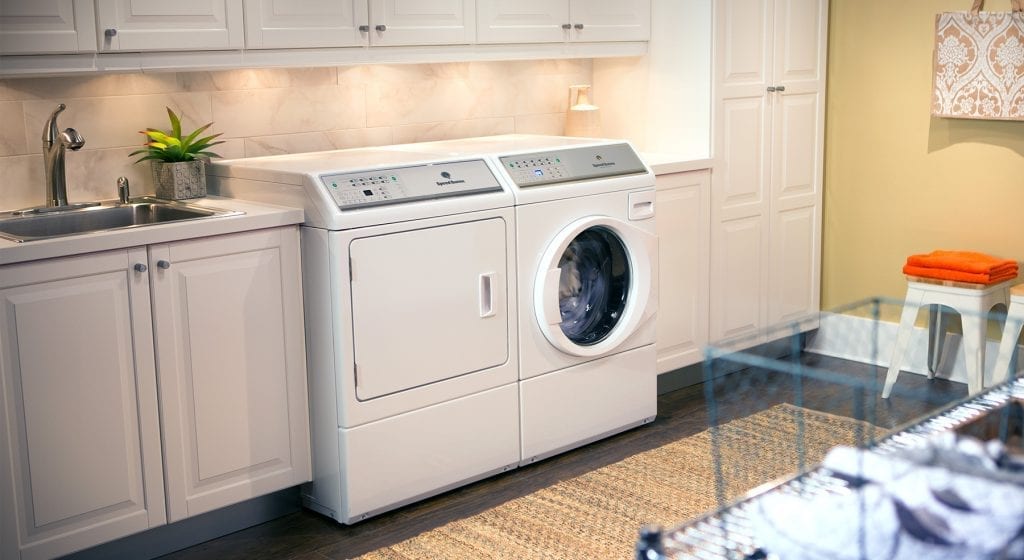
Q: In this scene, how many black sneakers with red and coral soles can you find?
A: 0